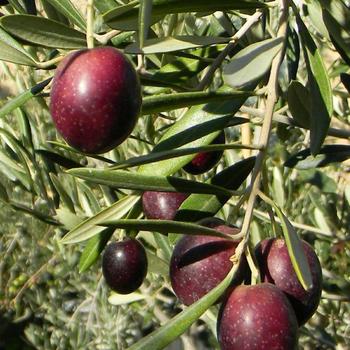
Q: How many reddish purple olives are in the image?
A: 7